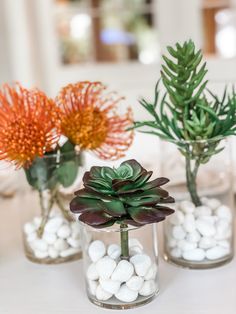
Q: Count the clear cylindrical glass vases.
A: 3